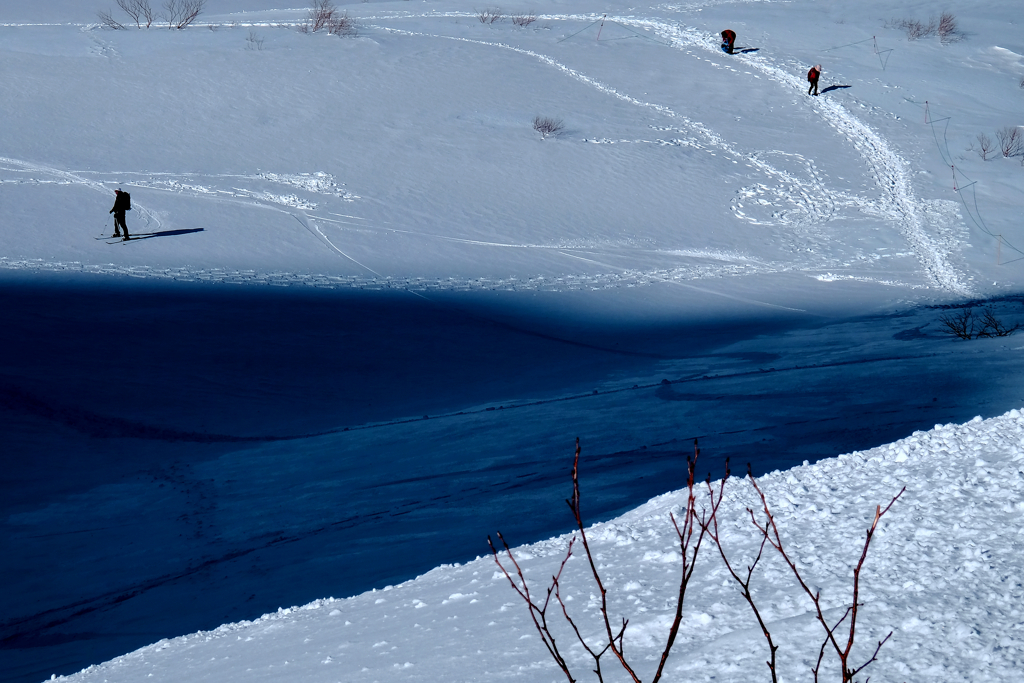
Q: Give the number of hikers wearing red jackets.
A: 2